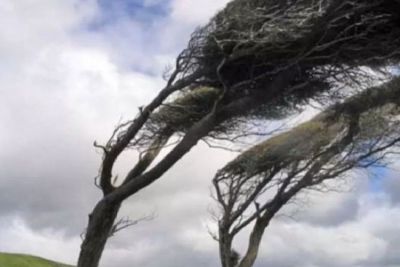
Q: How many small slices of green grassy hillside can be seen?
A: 1